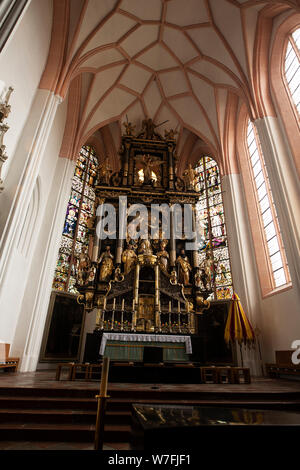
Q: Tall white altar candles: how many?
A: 8